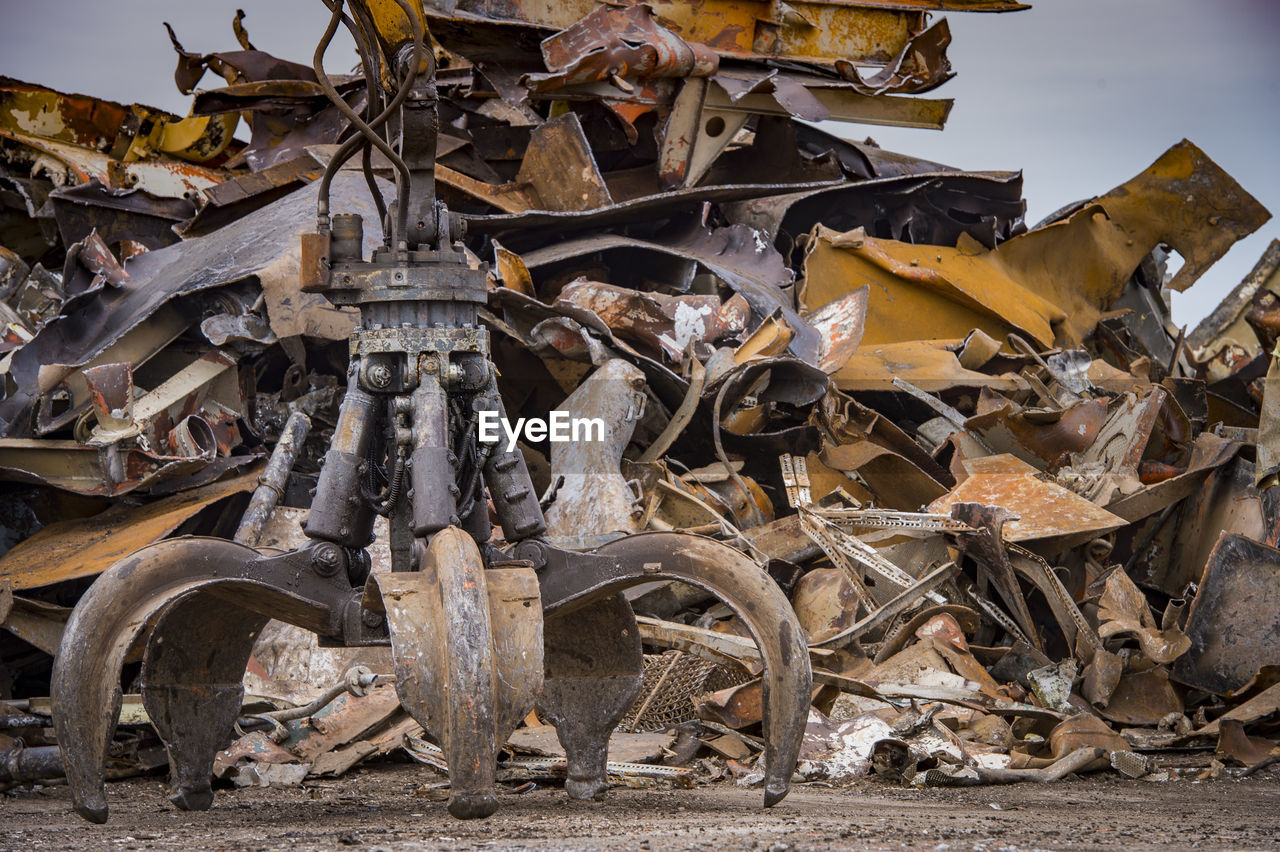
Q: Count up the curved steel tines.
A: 5